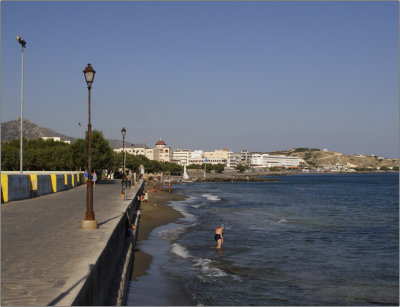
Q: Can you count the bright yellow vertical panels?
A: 6